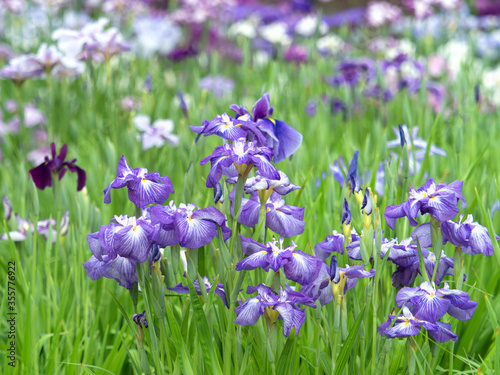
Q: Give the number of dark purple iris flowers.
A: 1